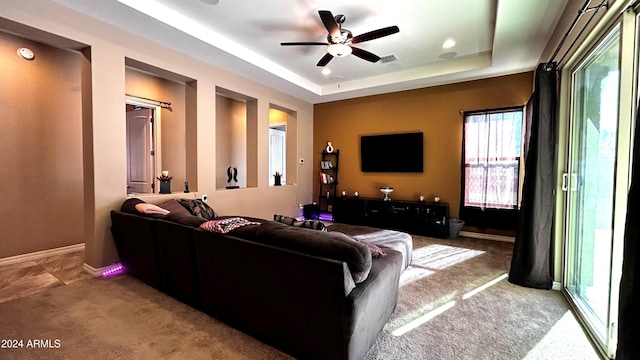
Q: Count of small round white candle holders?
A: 4